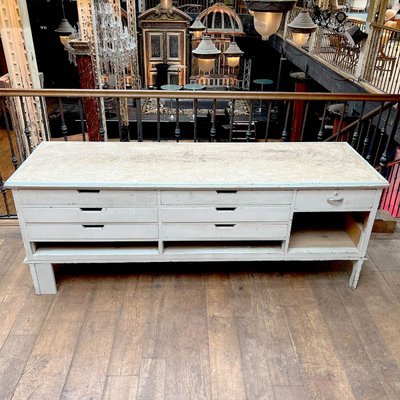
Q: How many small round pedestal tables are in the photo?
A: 3